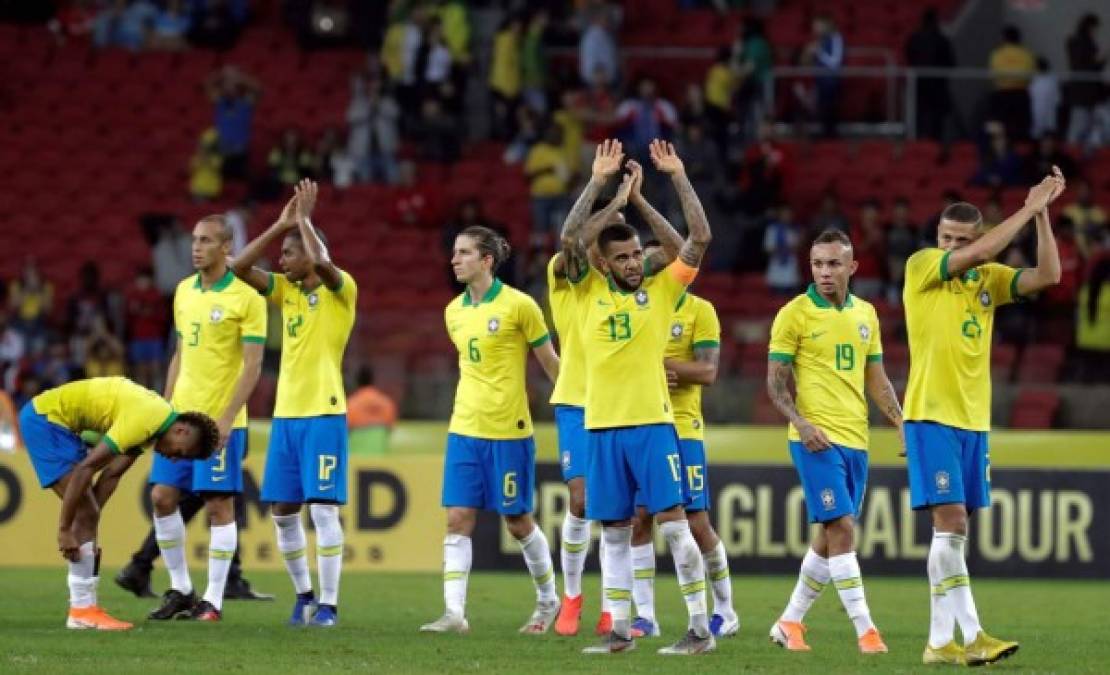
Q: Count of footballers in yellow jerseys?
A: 9